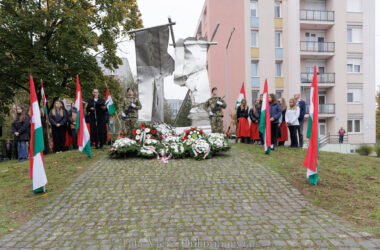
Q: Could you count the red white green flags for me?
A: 7